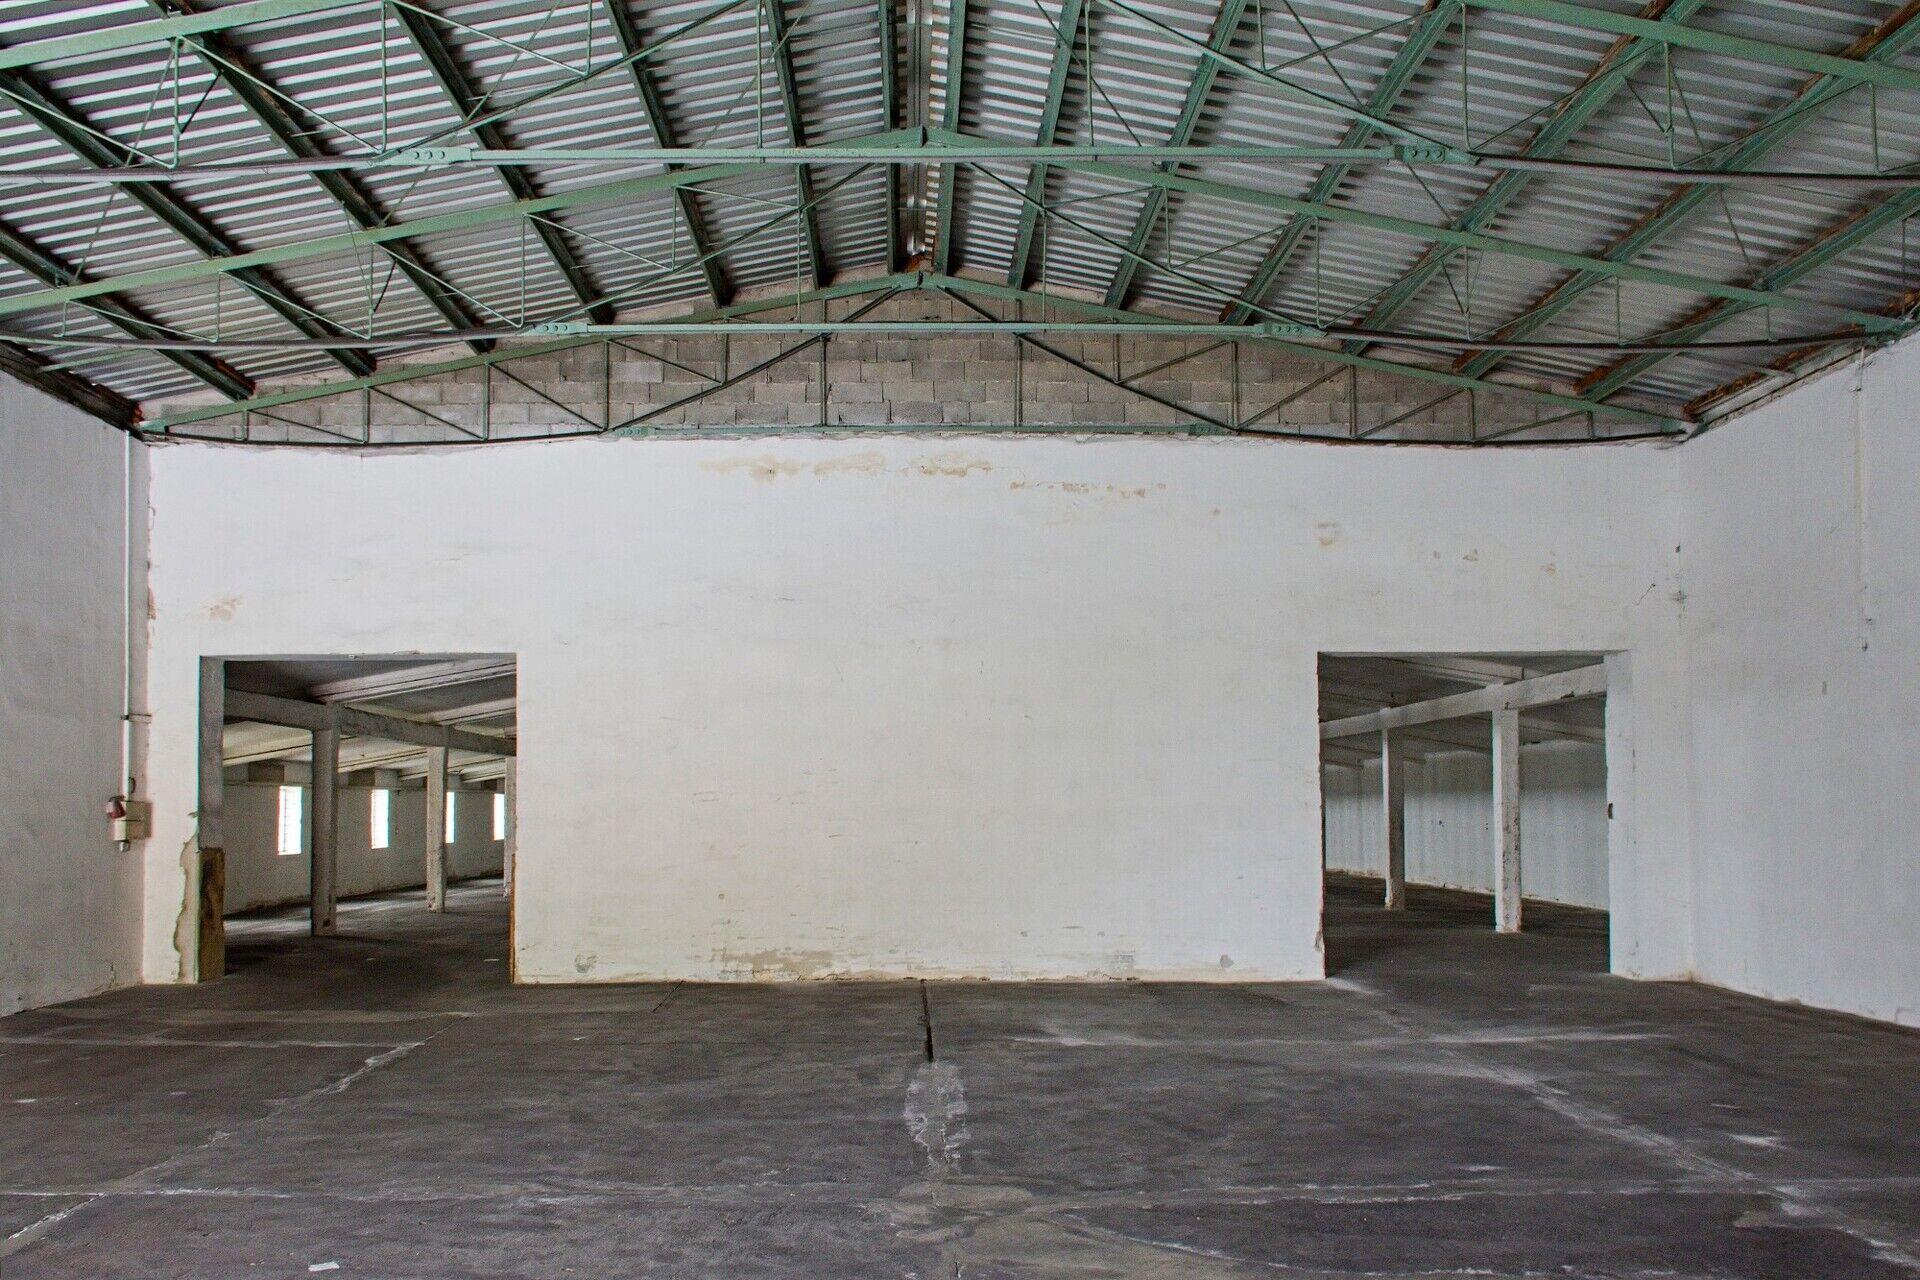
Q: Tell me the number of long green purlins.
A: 14